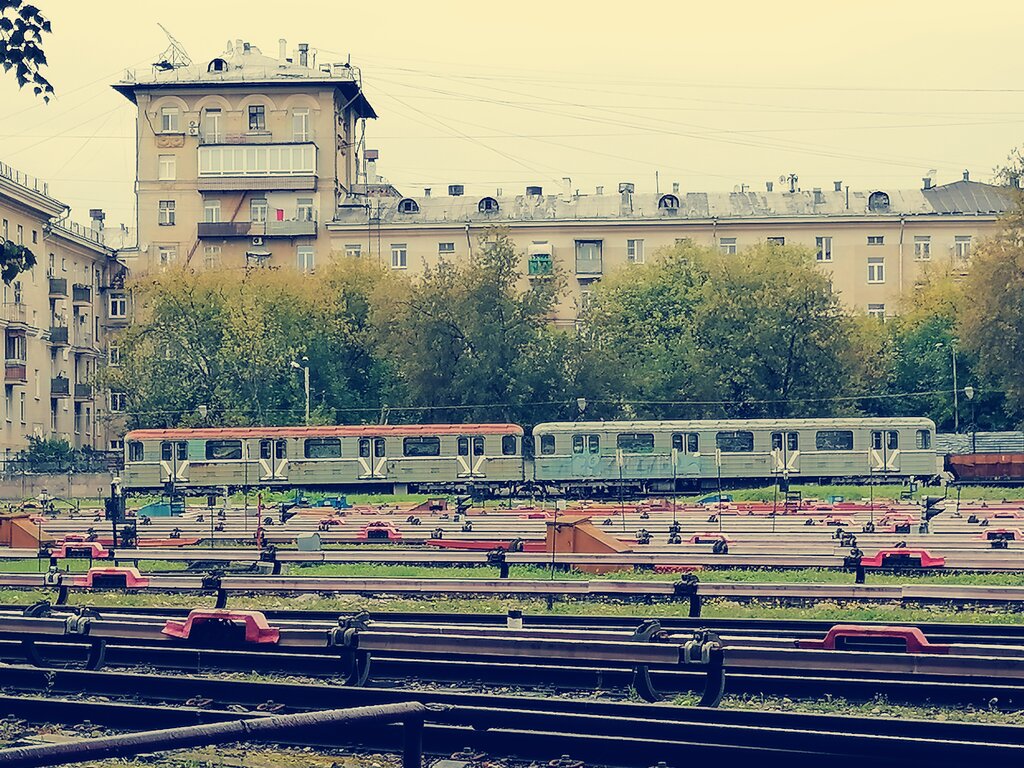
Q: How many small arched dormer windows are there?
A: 5